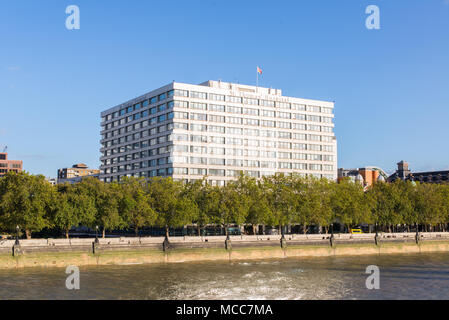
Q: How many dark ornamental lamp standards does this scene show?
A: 8